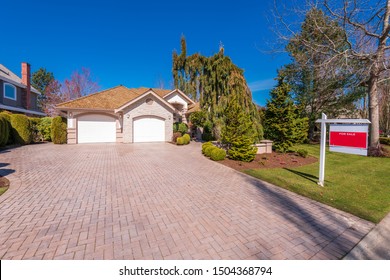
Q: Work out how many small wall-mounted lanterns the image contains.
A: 4